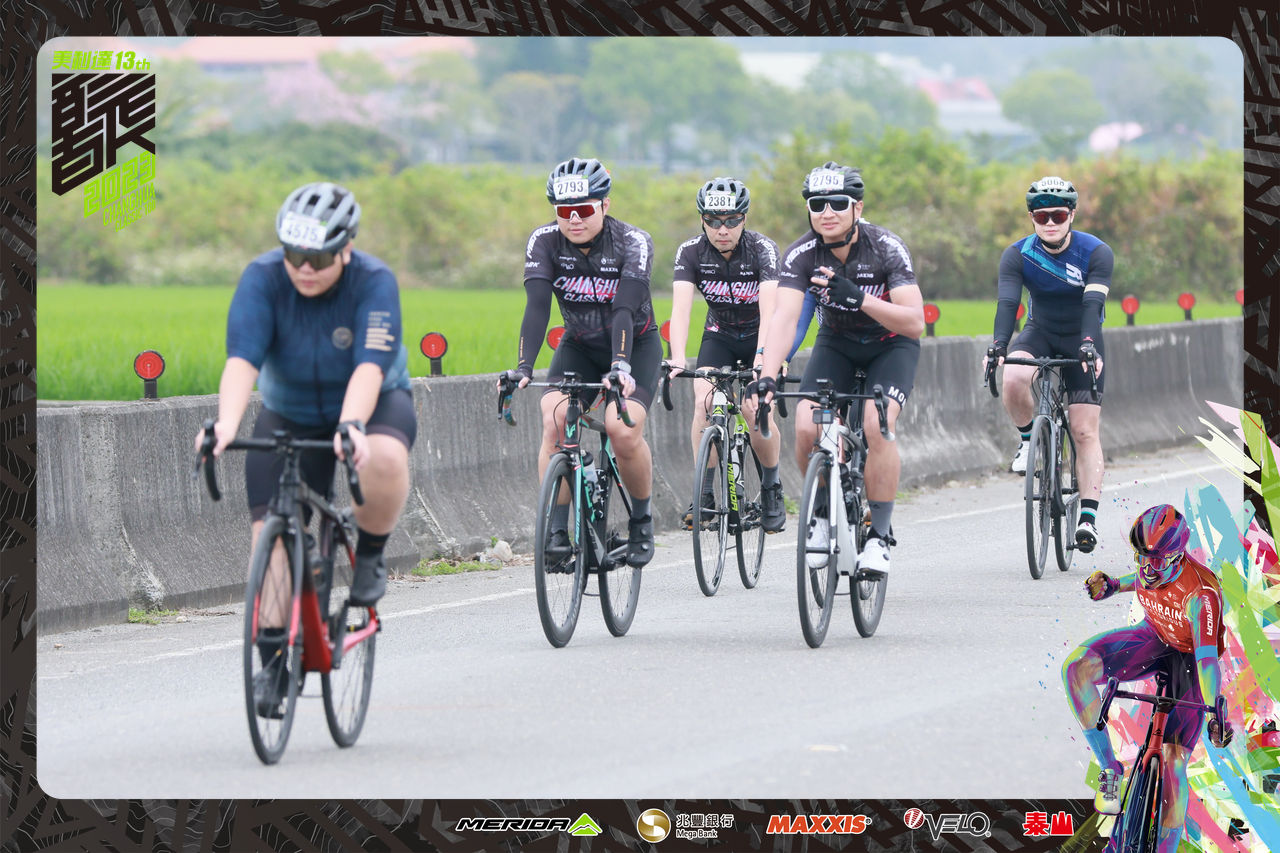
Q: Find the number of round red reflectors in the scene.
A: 9